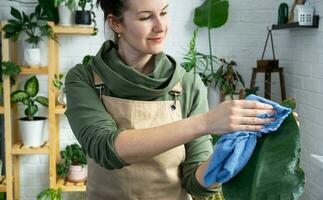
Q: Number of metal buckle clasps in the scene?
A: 2